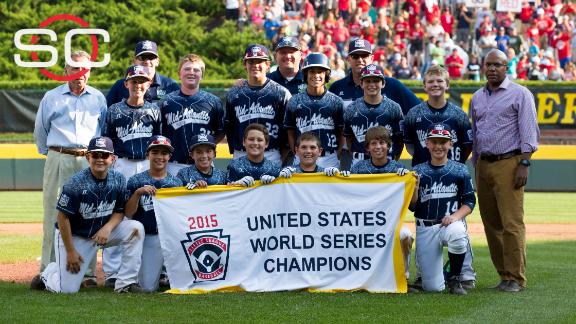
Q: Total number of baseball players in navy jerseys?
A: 13